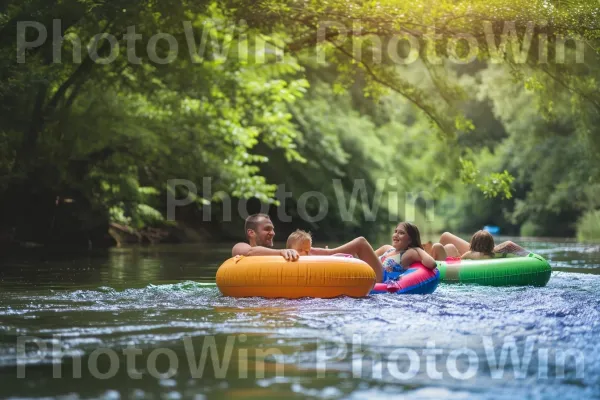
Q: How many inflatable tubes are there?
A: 3